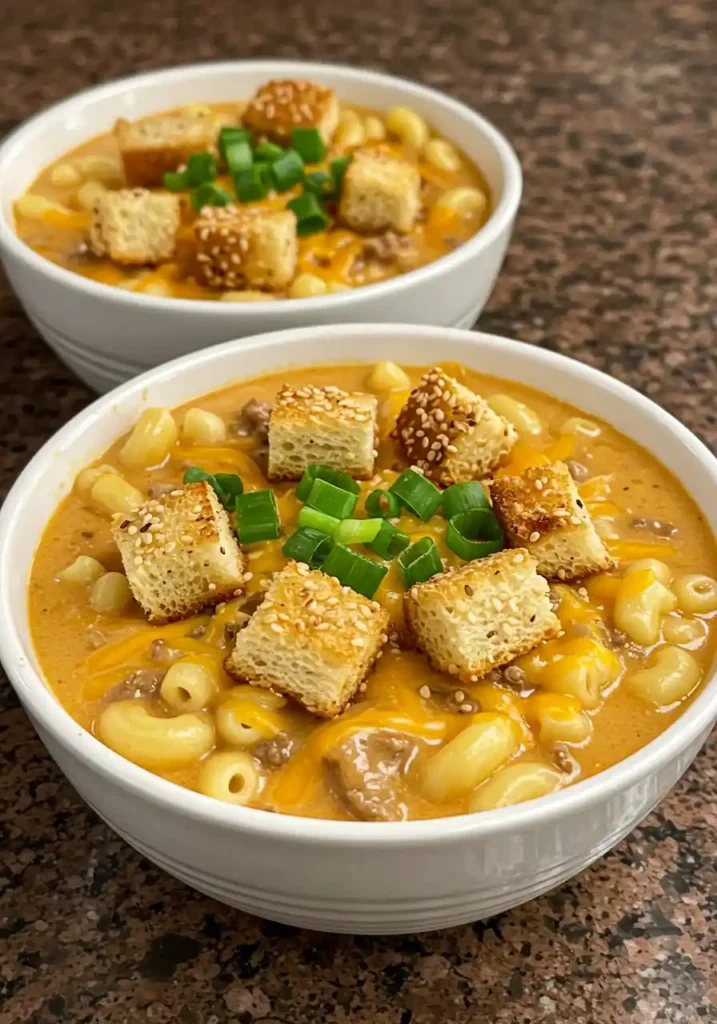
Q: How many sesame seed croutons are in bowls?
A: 11